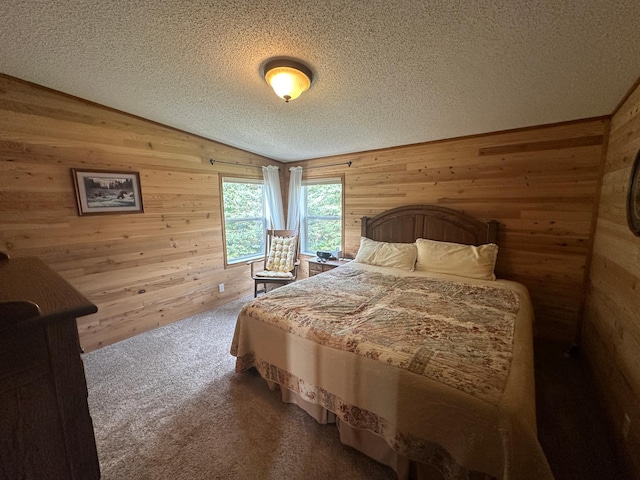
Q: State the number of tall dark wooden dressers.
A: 1